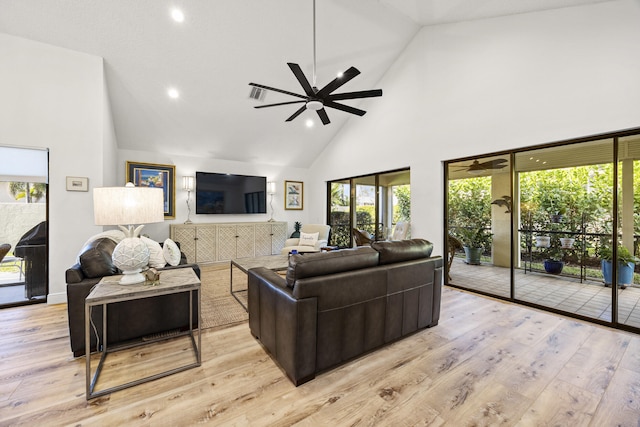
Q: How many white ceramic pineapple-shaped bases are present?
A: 1